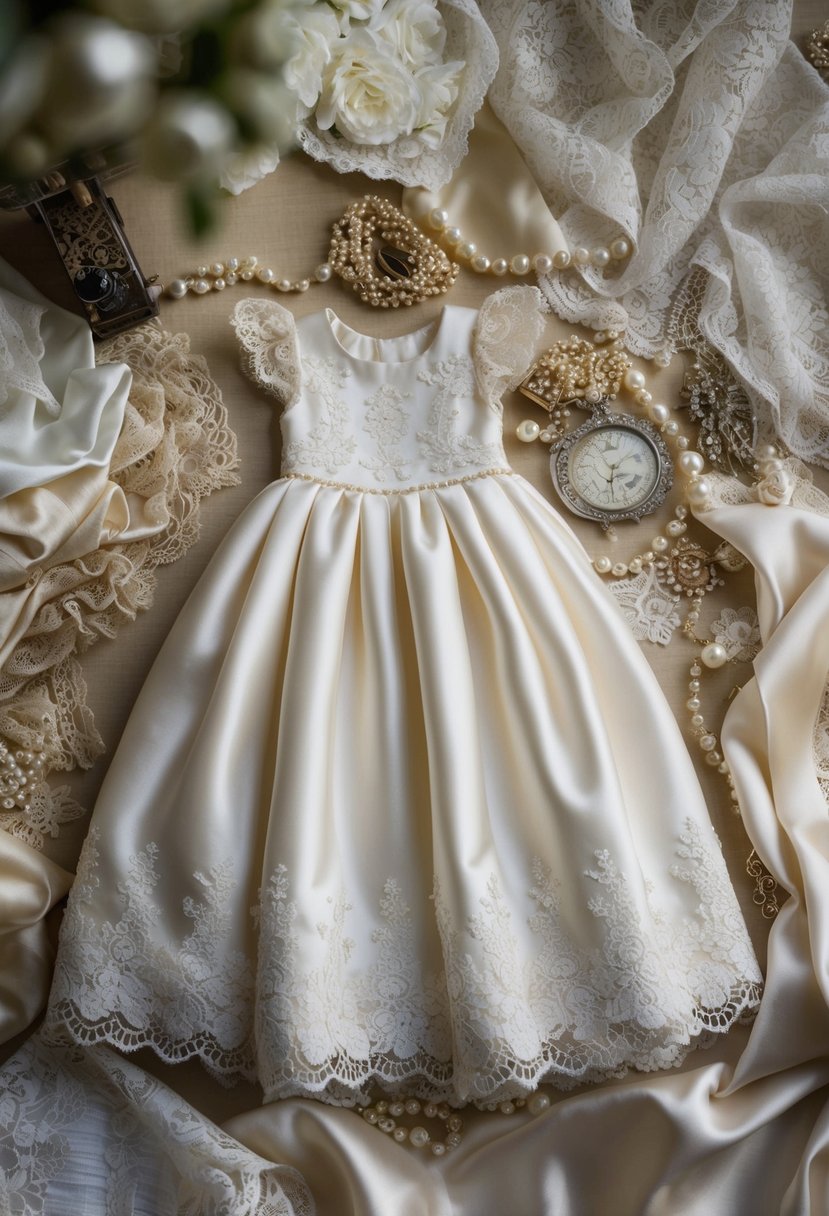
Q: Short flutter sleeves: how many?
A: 2